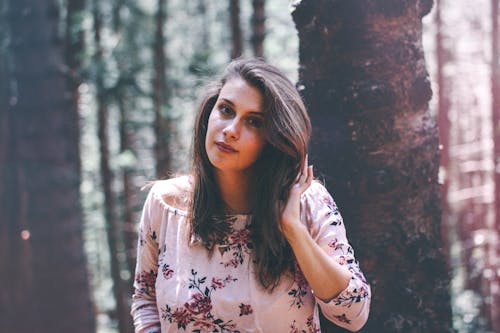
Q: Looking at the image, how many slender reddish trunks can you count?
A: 2